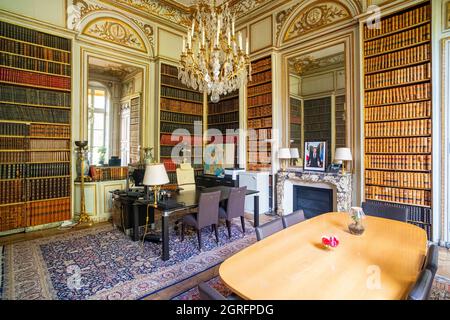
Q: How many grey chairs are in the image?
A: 8